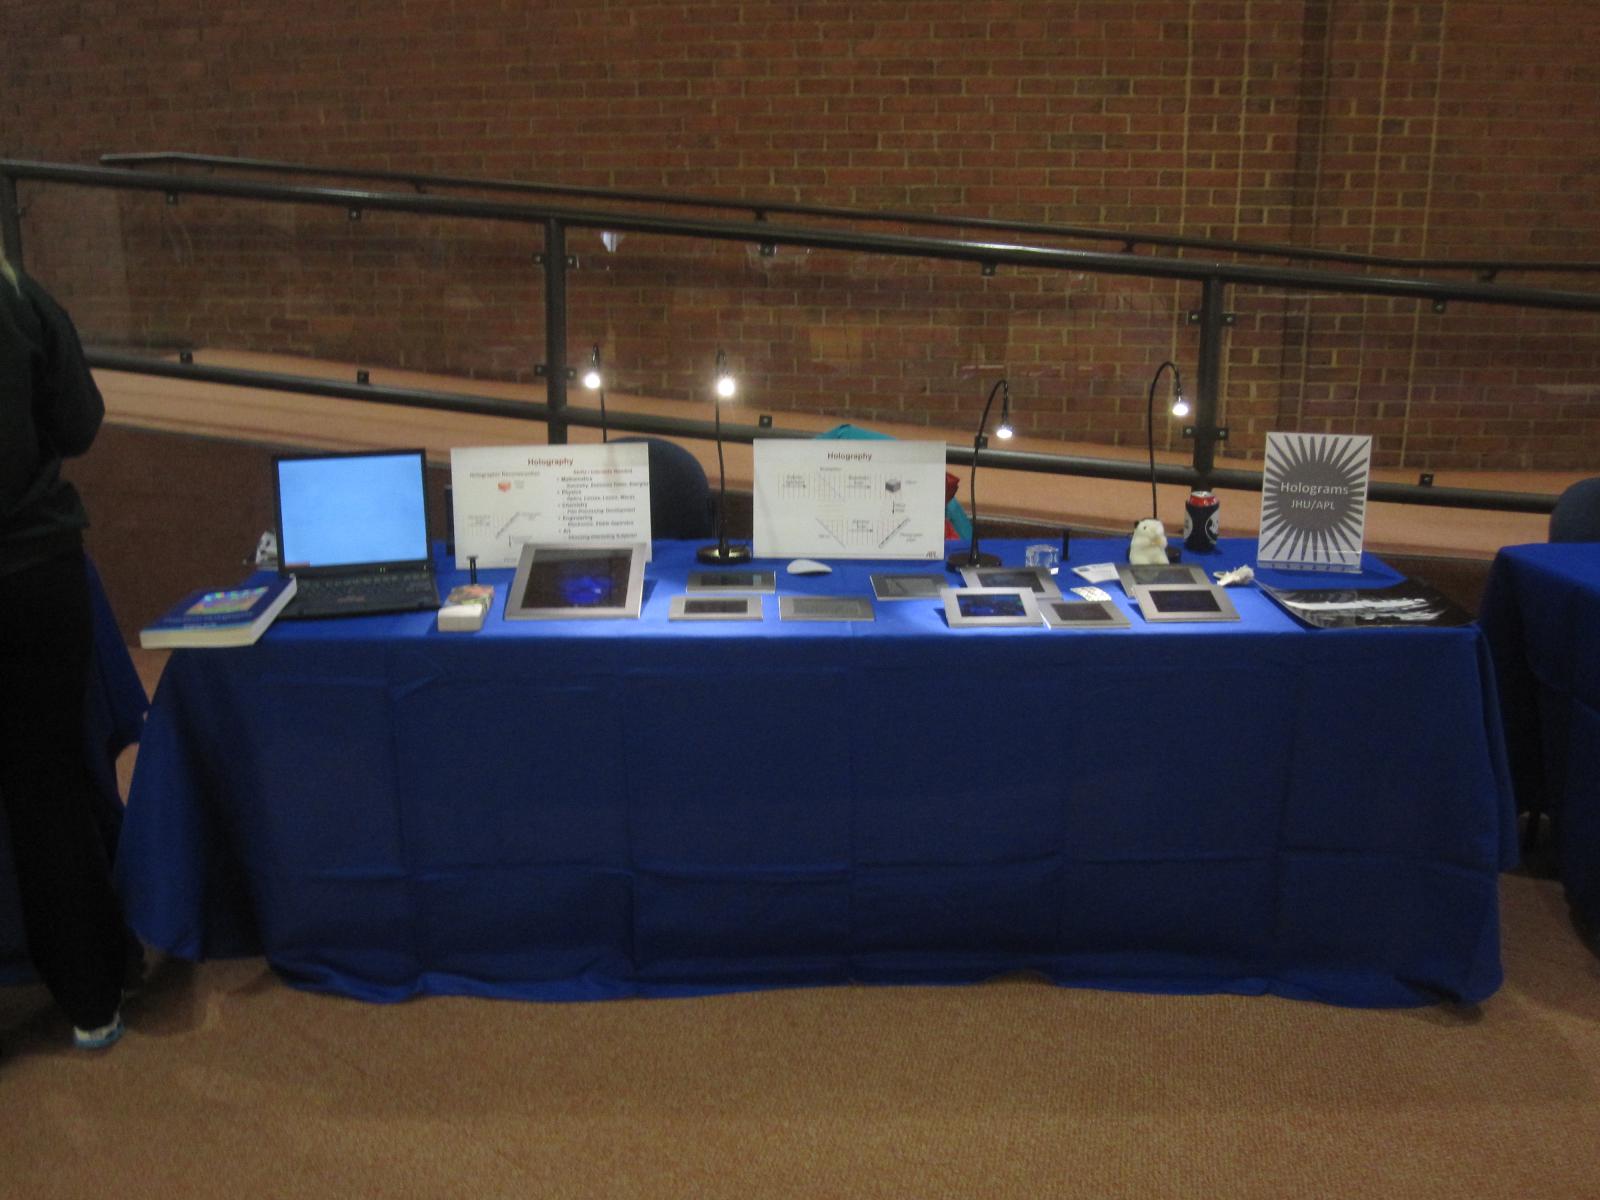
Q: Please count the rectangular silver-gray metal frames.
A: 10